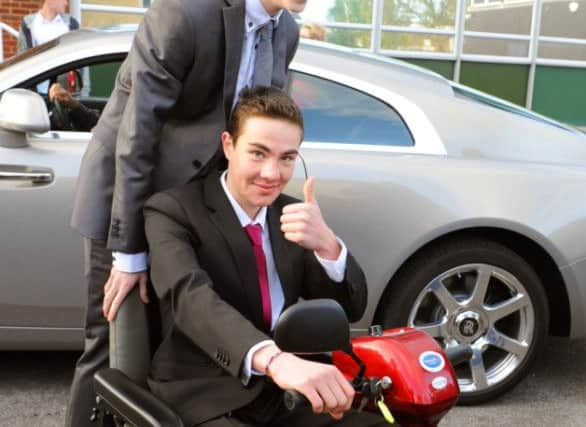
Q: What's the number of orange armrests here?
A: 0